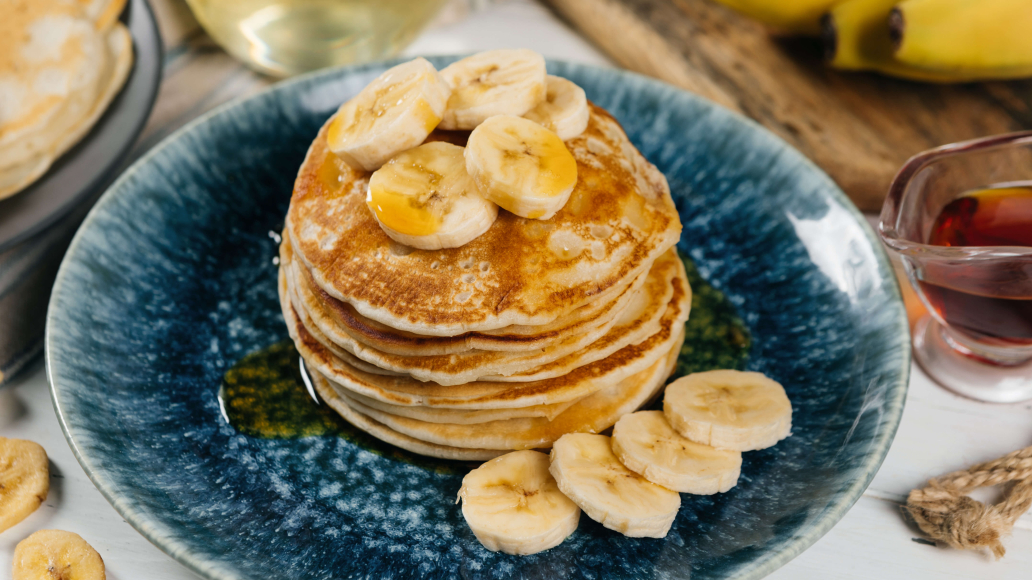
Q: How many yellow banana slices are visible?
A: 11